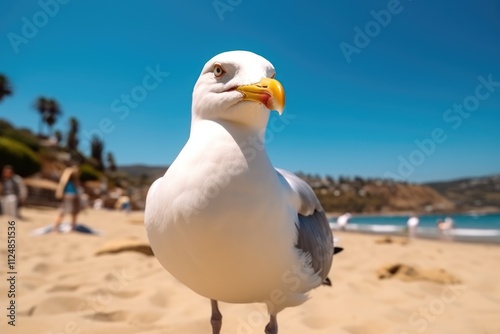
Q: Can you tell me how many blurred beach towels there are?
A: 1